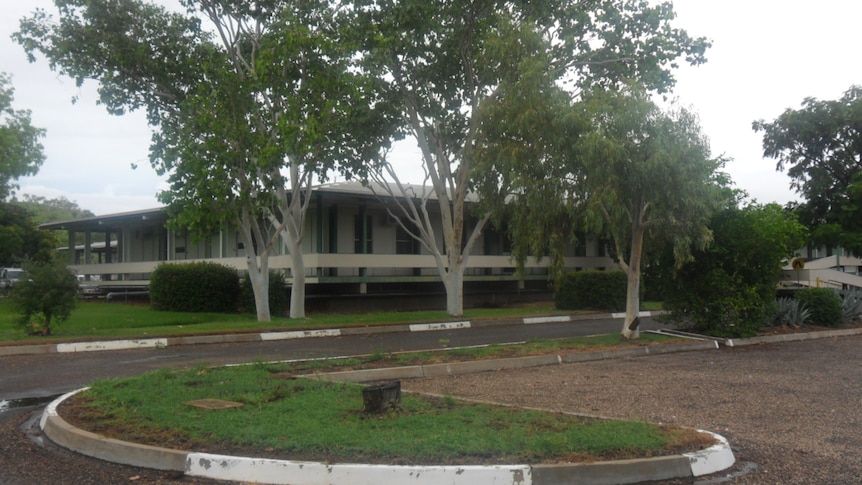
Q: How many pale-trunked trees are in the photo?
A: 4